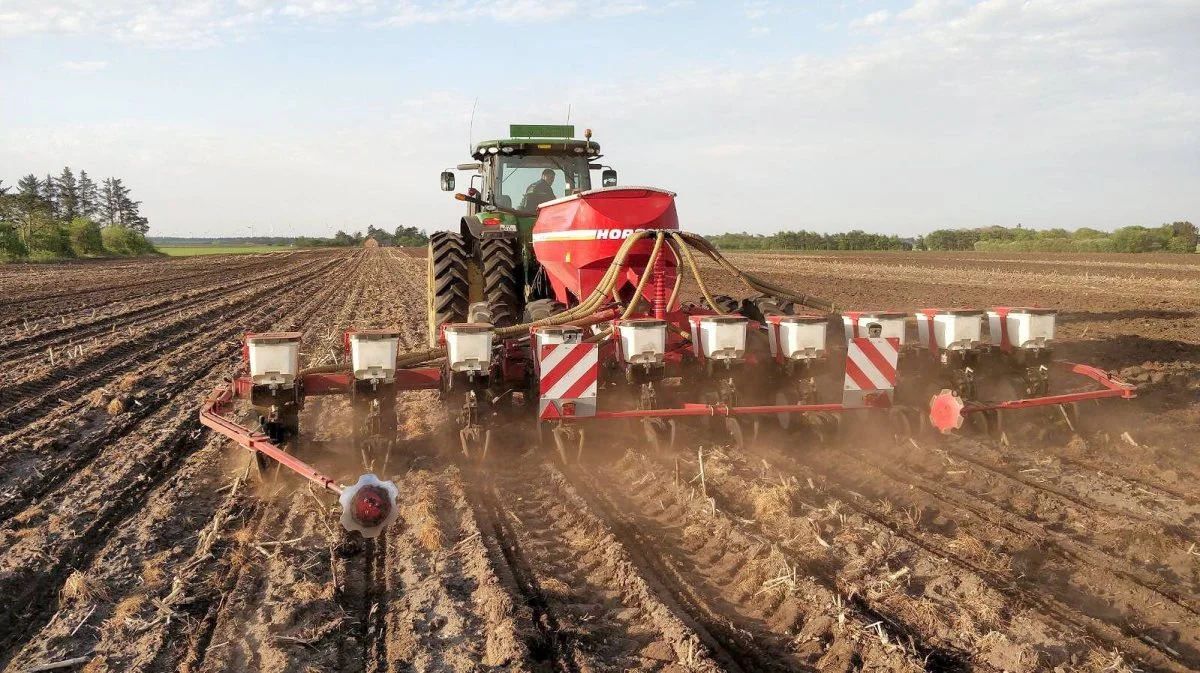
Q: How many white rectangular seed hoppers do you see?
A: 10